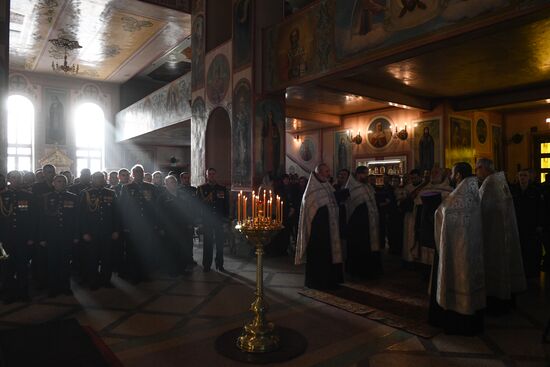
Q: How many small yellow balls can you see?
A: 0